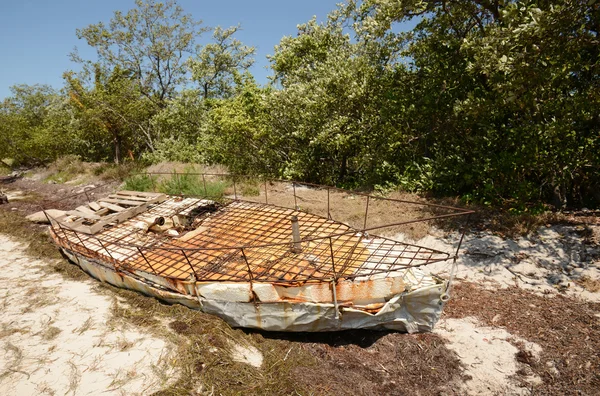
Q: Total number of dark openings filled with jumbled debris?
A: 1